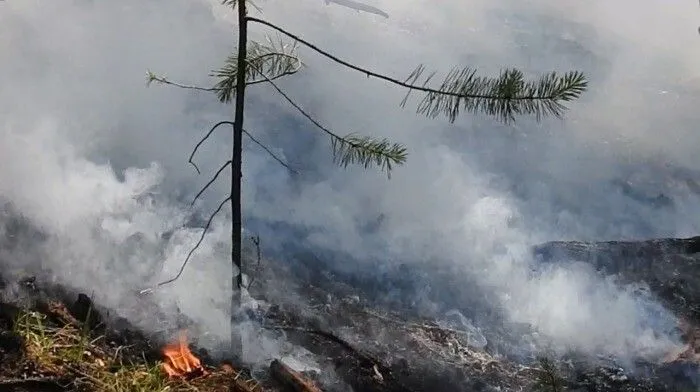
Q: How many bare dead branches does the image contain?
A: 4